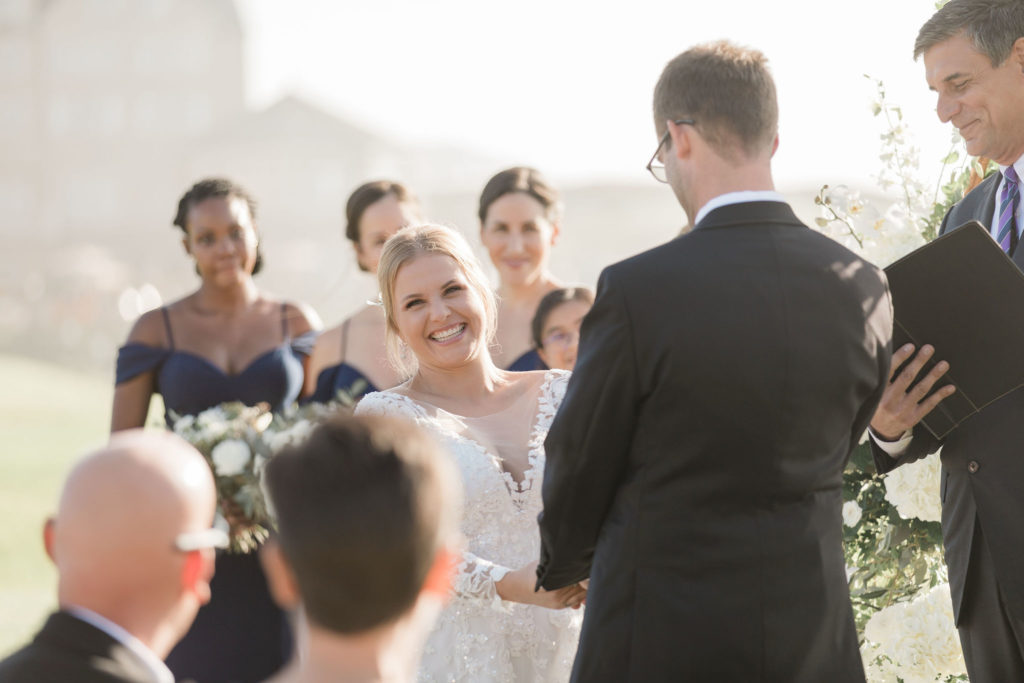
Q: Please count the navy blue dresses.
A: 3